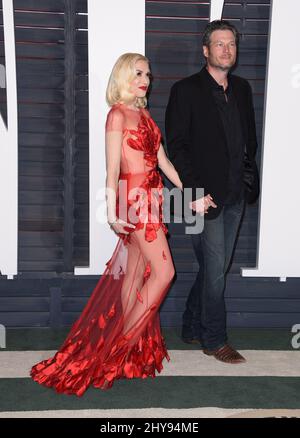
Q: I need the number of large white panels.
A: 3